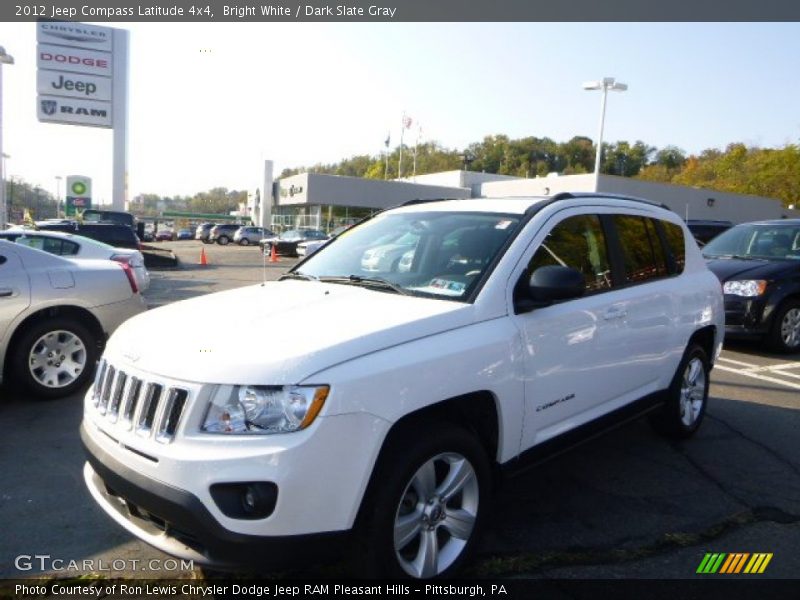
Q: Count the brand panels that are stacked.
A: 4